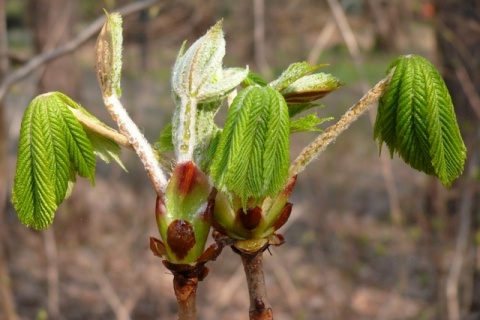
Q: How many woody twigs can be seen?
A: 2